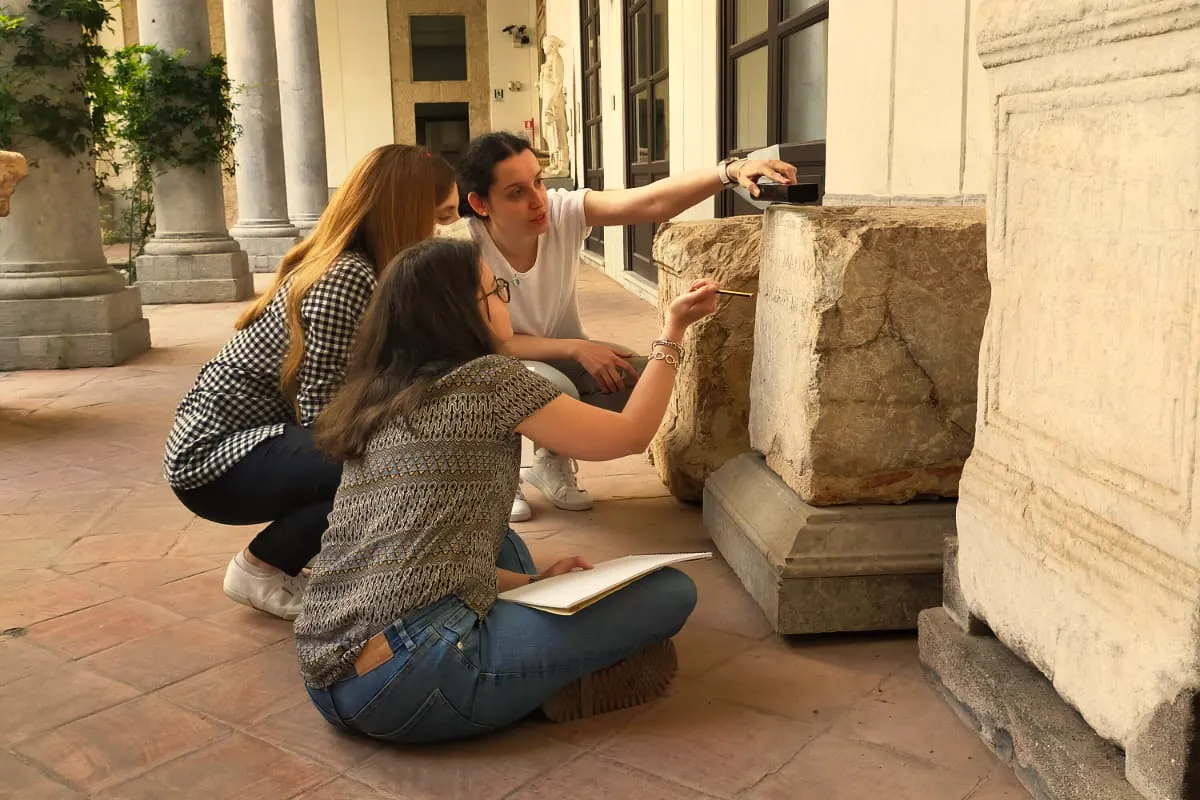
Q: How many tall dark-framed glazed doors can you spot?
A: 3